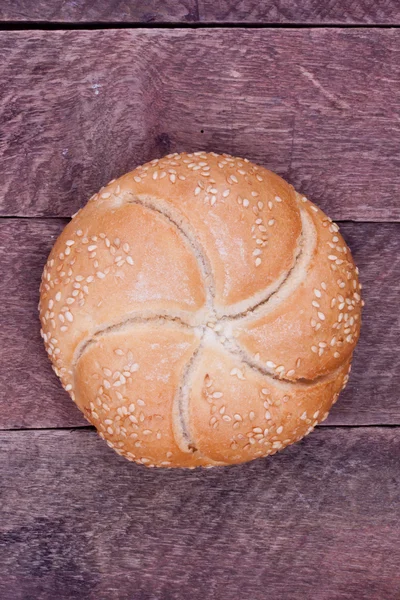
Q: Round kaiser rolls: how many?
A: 1